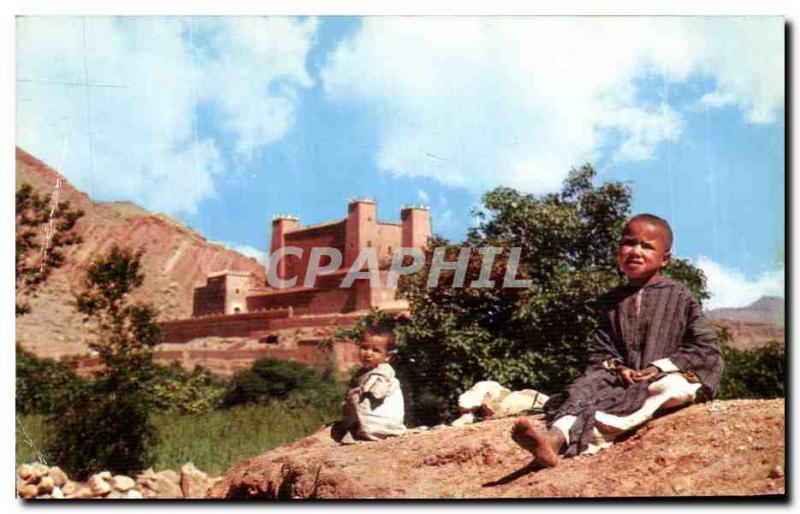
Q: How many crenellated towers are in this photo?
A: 3